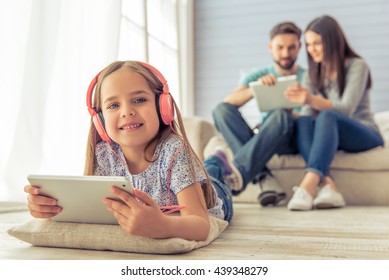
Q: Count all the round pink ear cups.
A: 2